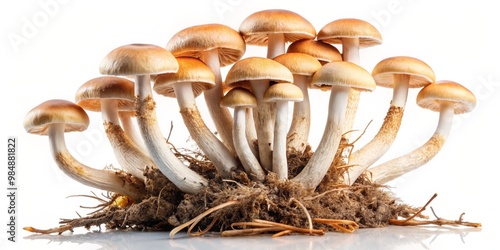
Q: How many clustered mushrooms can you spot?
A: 15